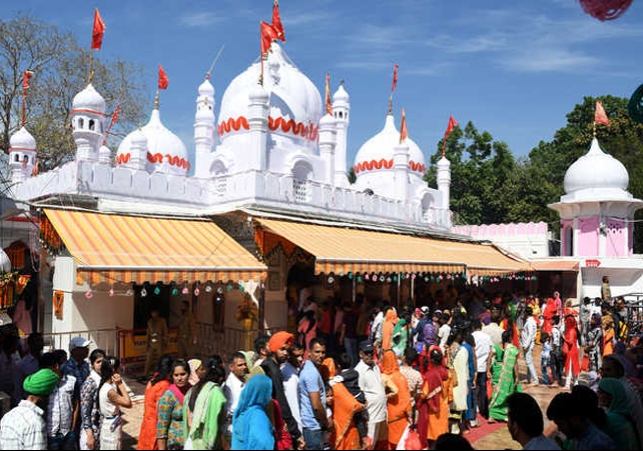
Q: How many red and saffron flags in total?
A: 11